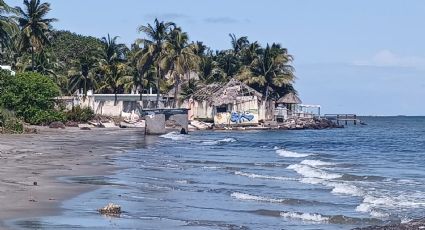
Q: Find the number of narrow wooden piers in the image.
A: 1